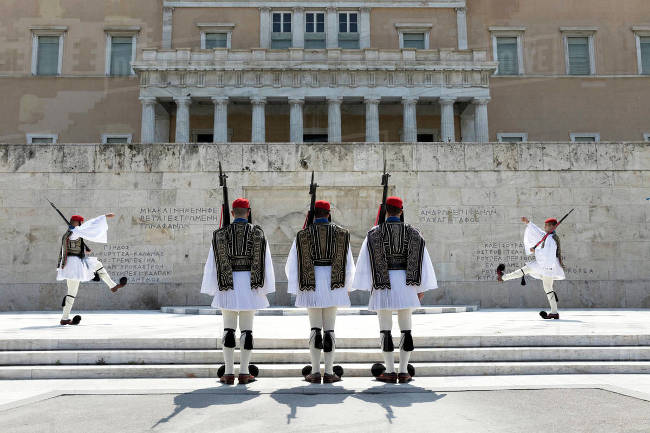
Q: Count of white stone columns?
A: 10